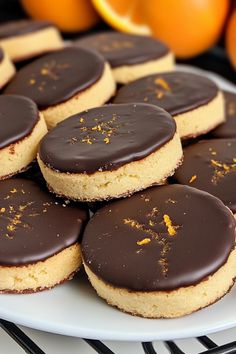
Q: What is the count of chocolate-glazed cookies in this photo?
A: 11